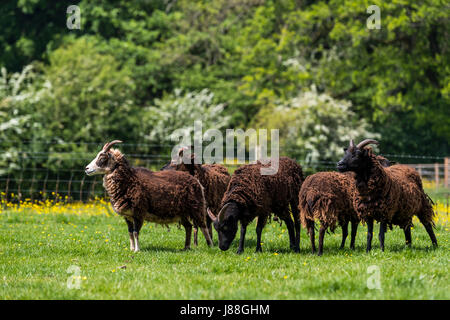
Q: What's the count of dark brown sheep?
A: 5